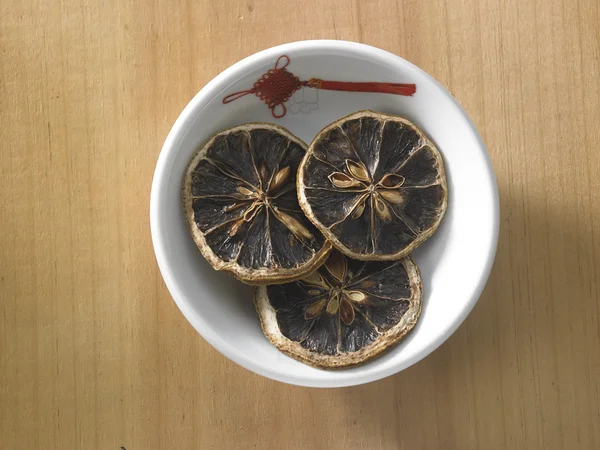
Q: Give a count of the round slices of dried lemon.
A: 3